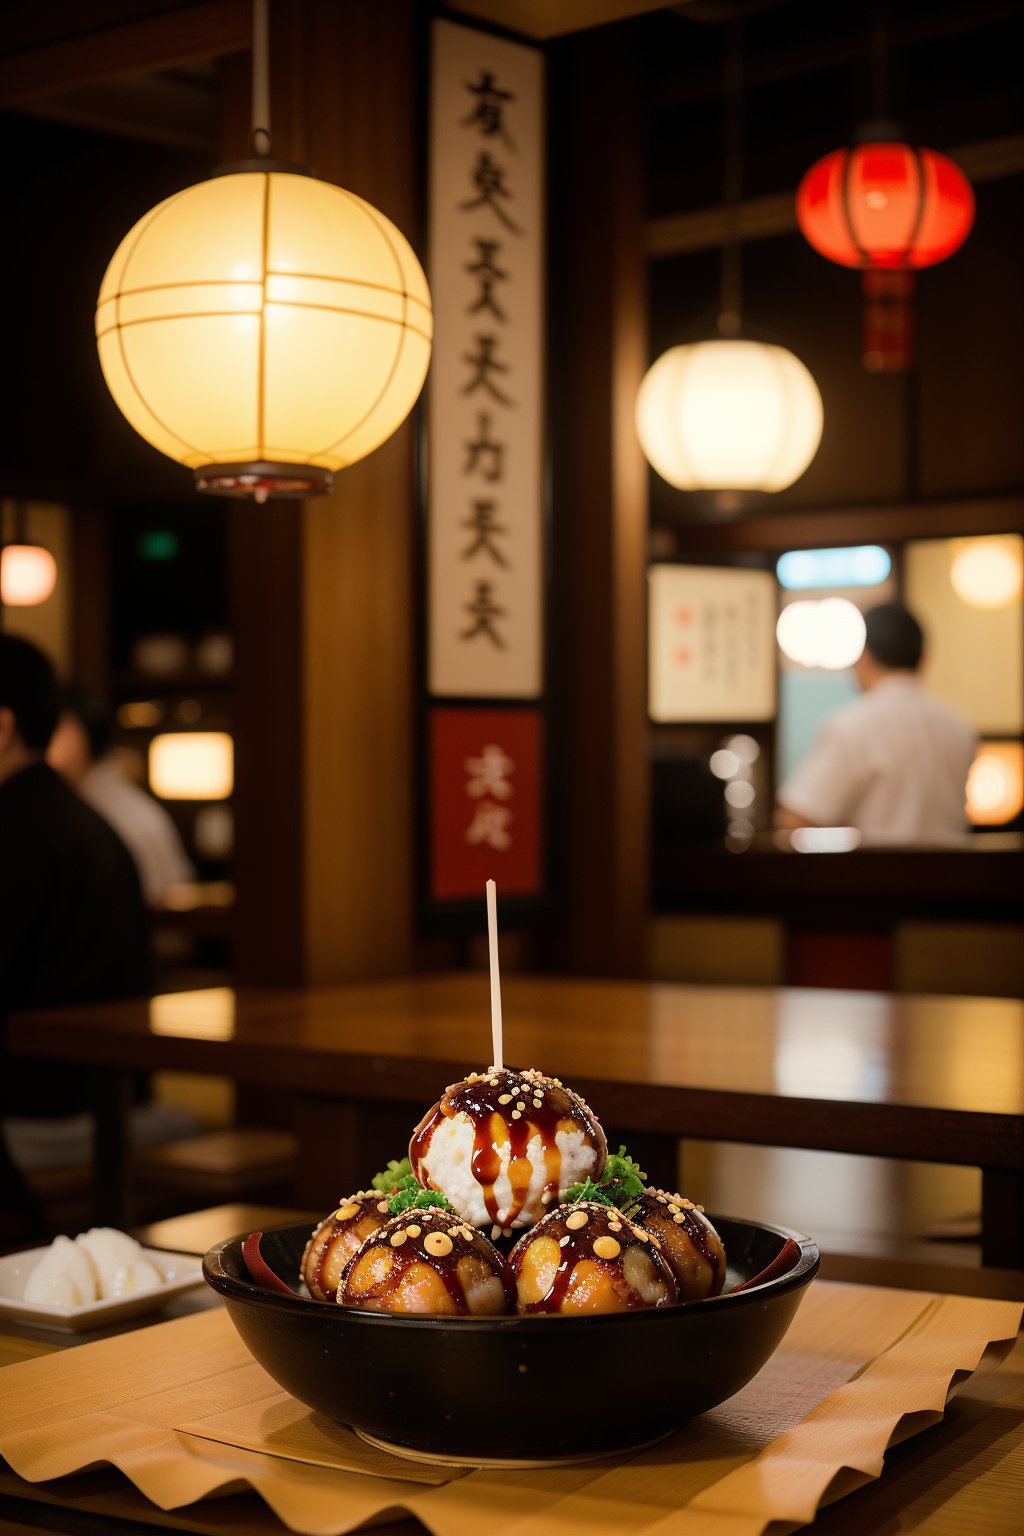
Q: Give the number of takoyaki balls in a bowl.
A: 5